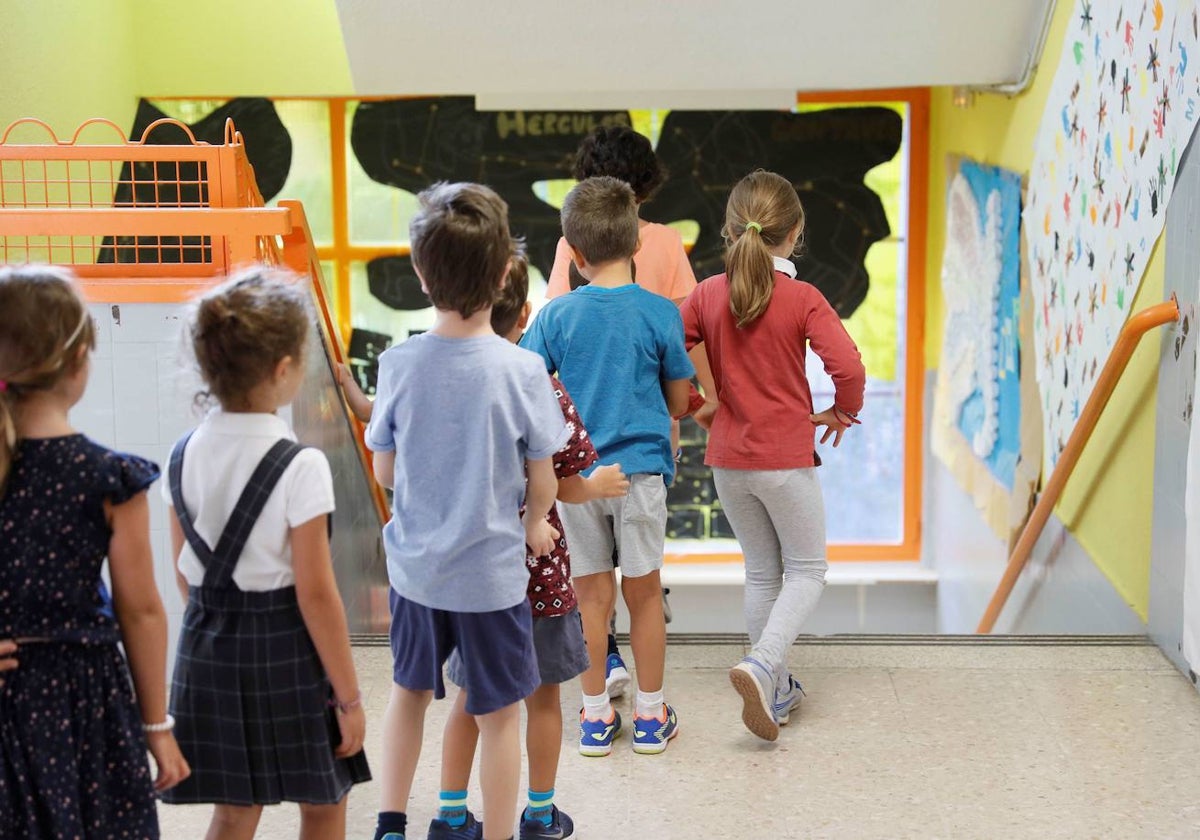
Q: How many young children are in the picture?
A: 7